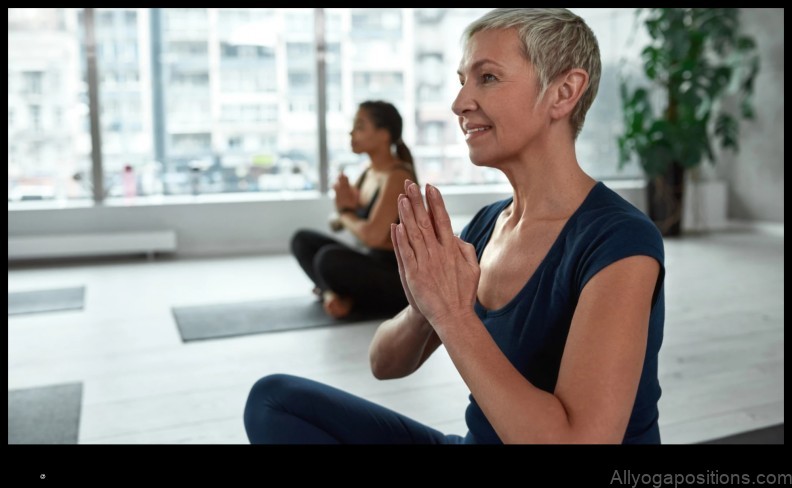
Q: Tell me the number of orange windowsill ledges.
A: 0